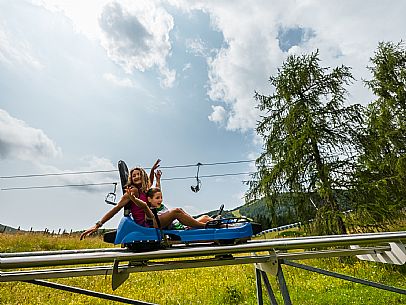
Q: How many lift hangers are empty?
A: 2